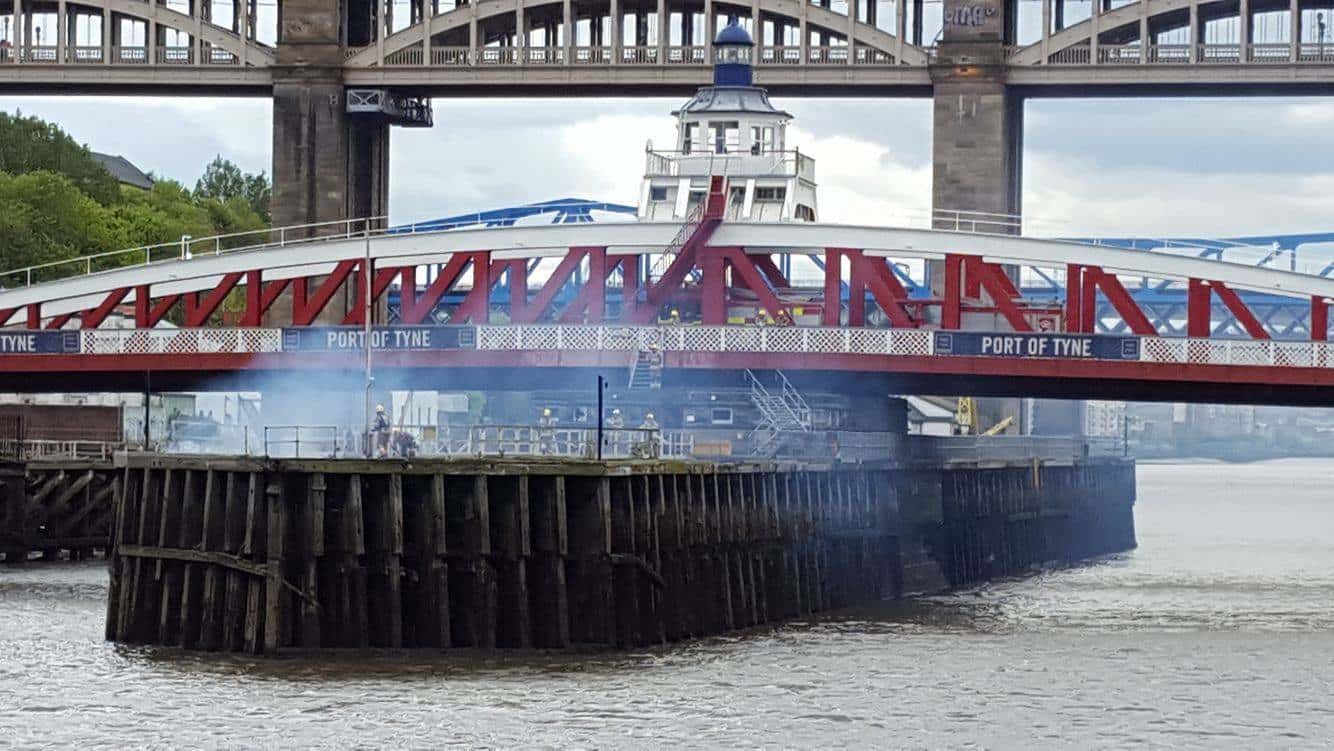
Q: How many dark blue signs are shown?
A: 3